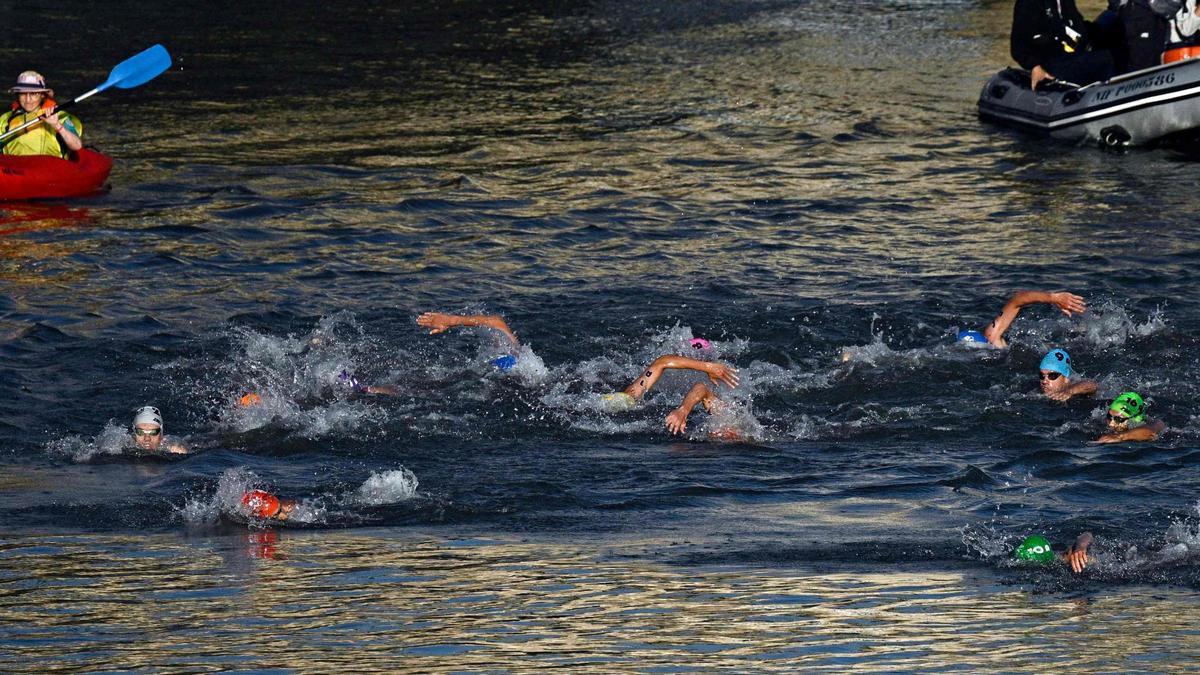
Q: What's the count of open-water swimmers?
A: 12